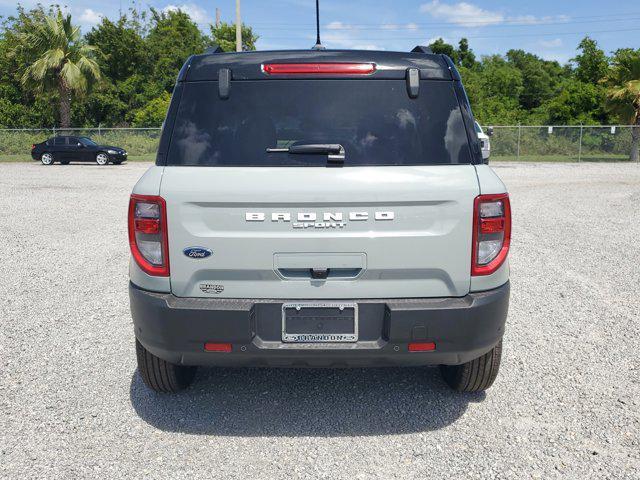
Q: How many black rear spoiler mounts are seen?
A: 2